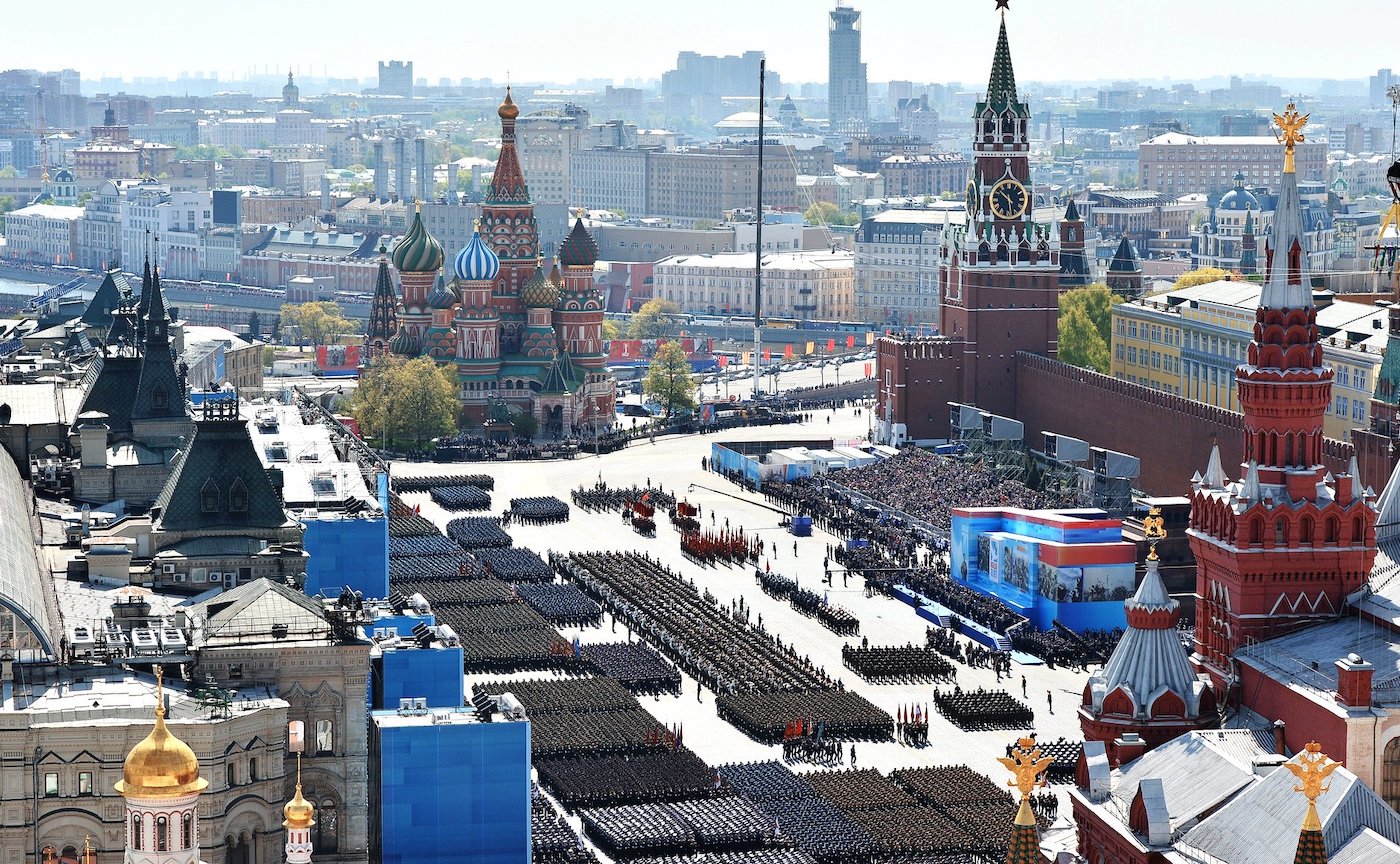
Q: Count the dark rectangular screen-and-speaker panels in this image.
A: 4